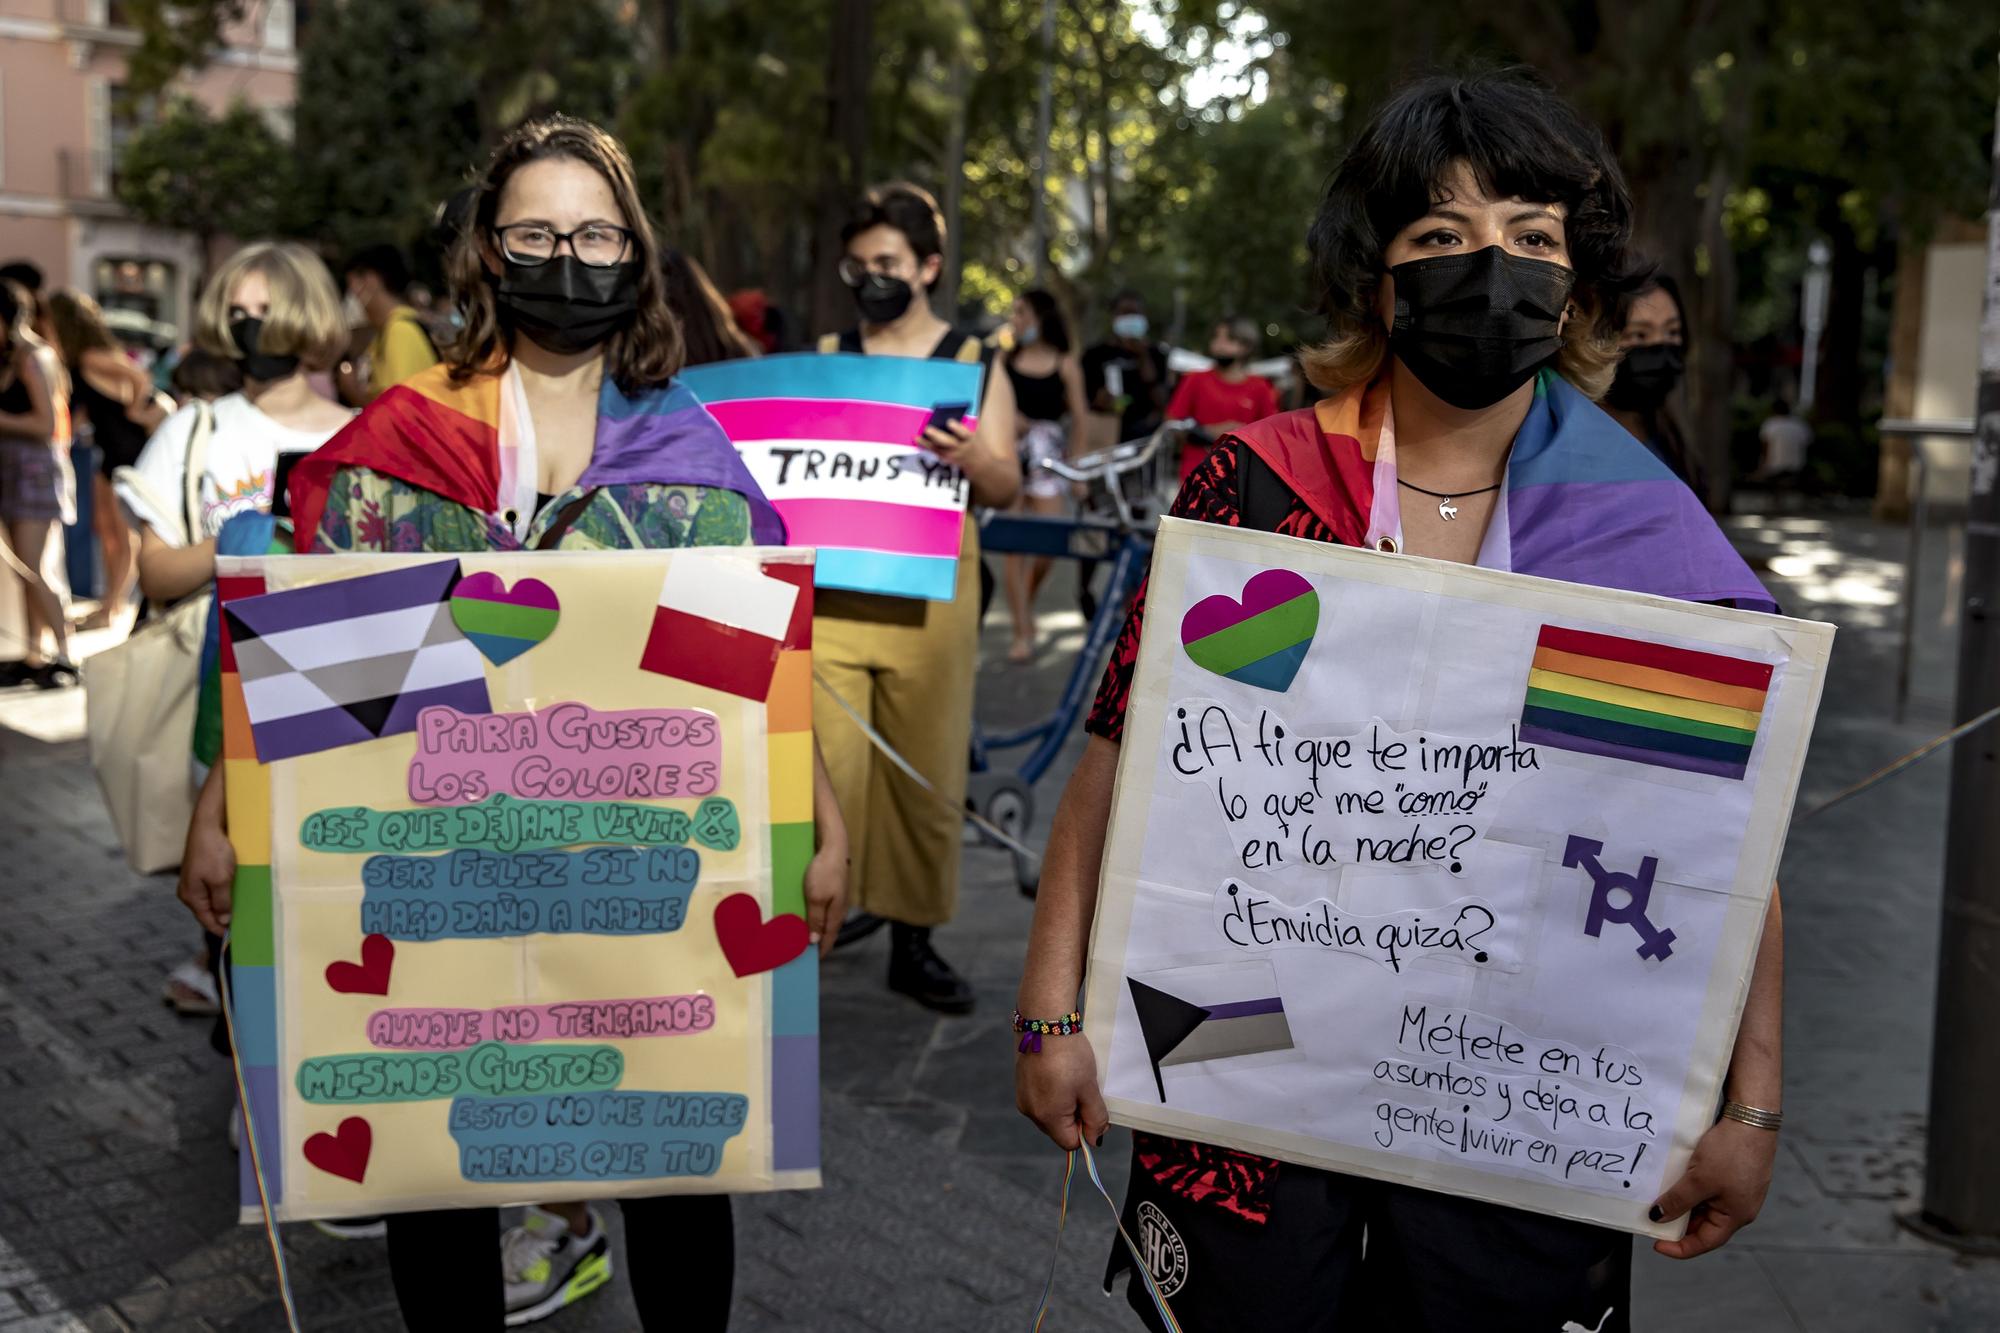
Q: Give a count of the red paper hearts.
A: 3